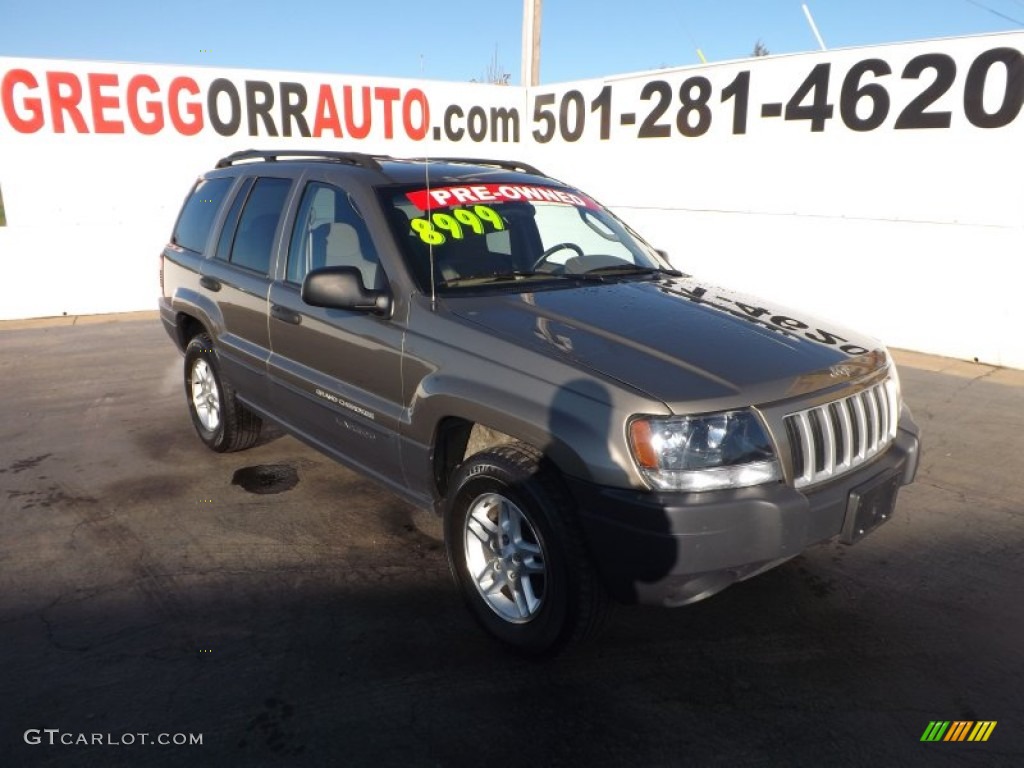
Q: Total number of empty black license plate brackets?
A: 1